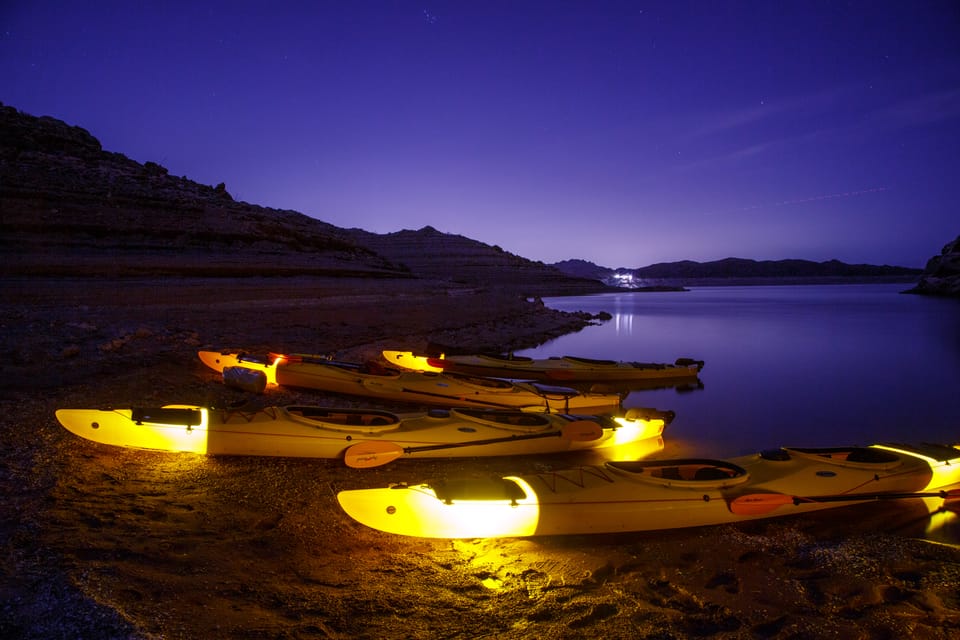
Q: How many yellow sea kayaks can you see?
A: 4